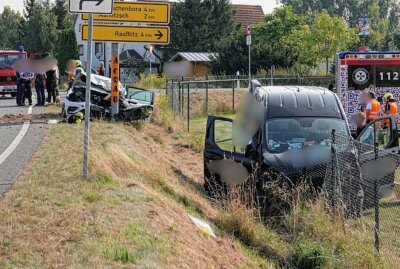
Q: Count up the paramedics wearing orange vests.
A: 2